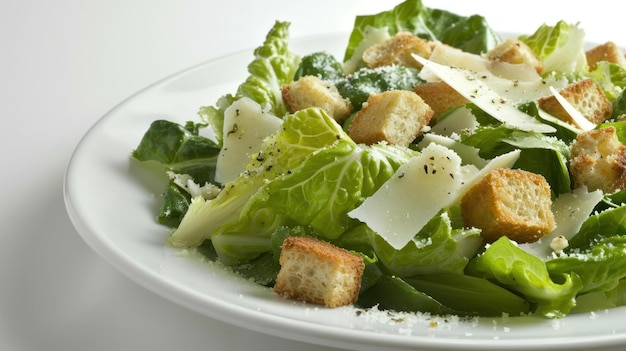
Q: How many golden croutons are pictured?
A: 10